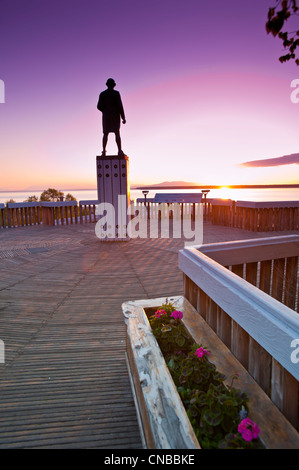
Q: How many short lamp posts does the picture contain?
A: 2